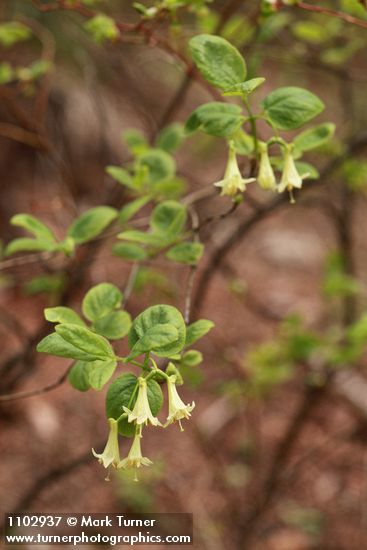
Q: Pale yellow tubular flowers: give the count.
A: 7